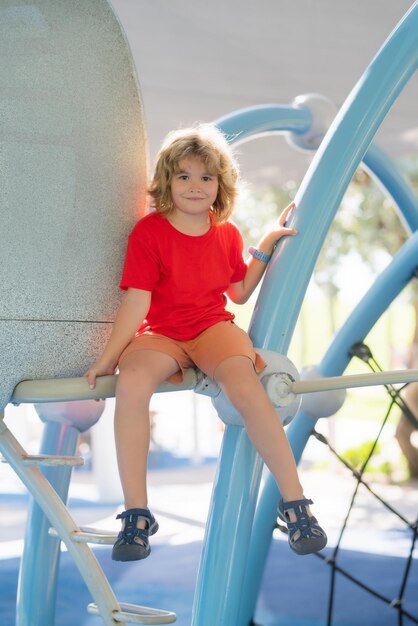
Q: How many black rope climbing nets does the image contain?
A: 1